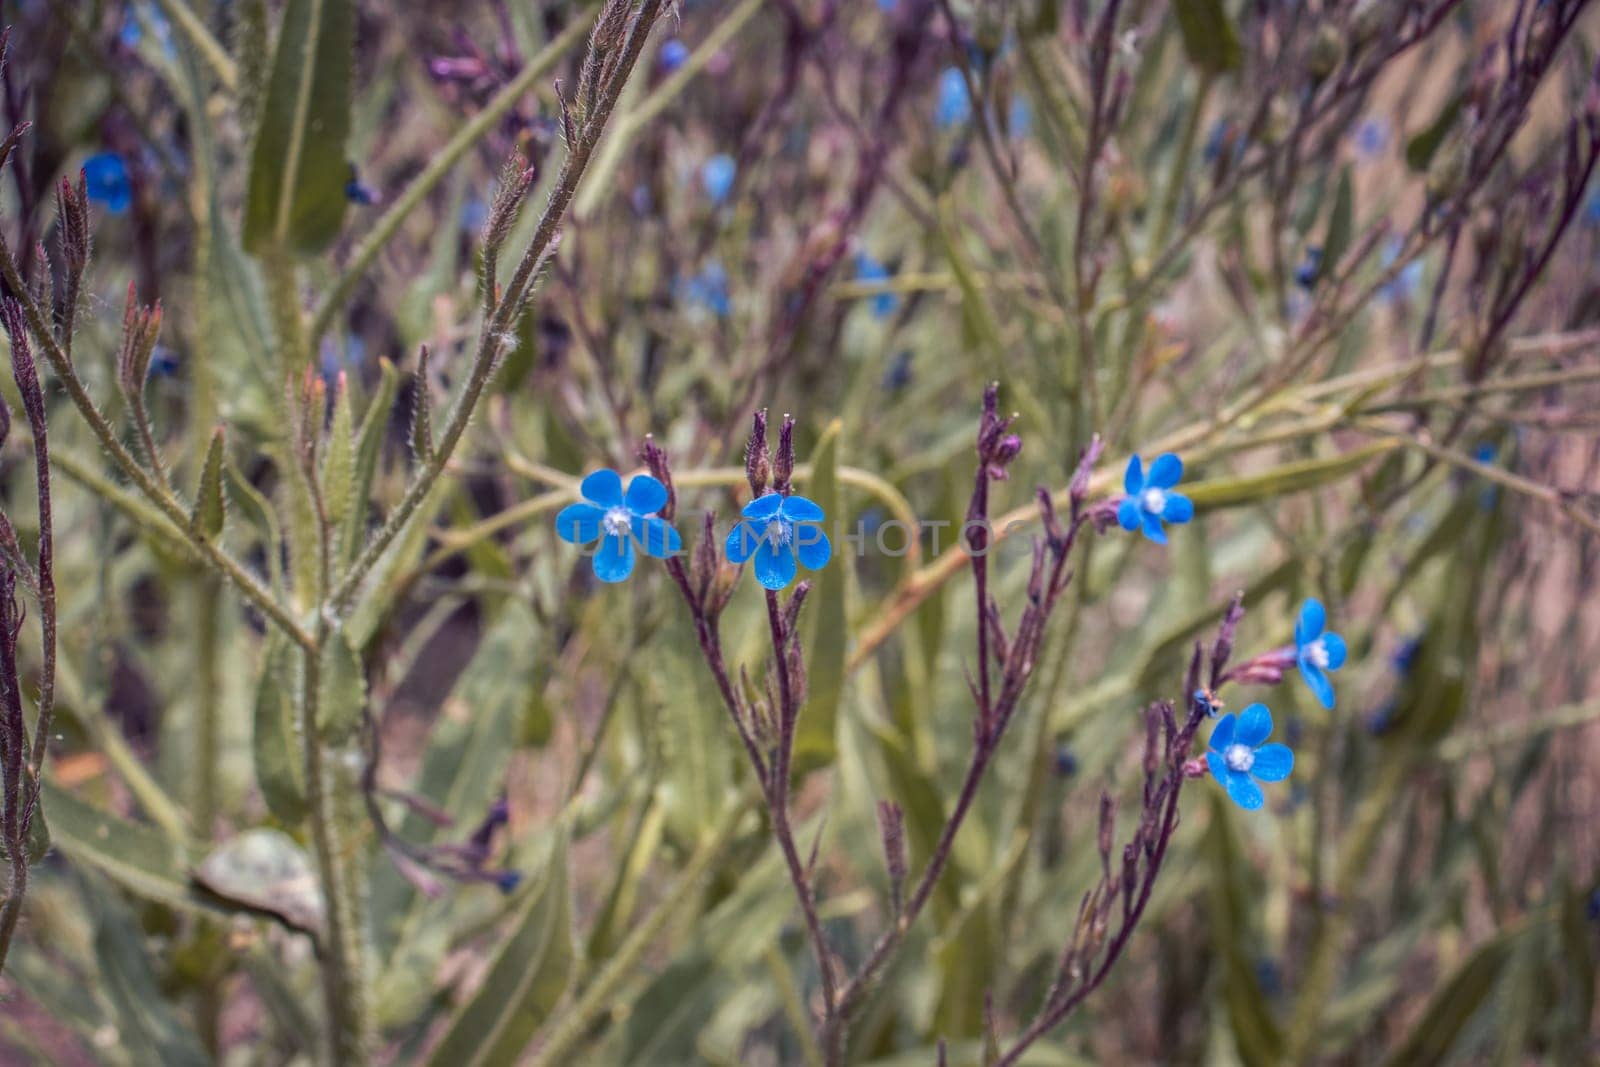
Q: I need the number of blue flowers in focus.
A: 5